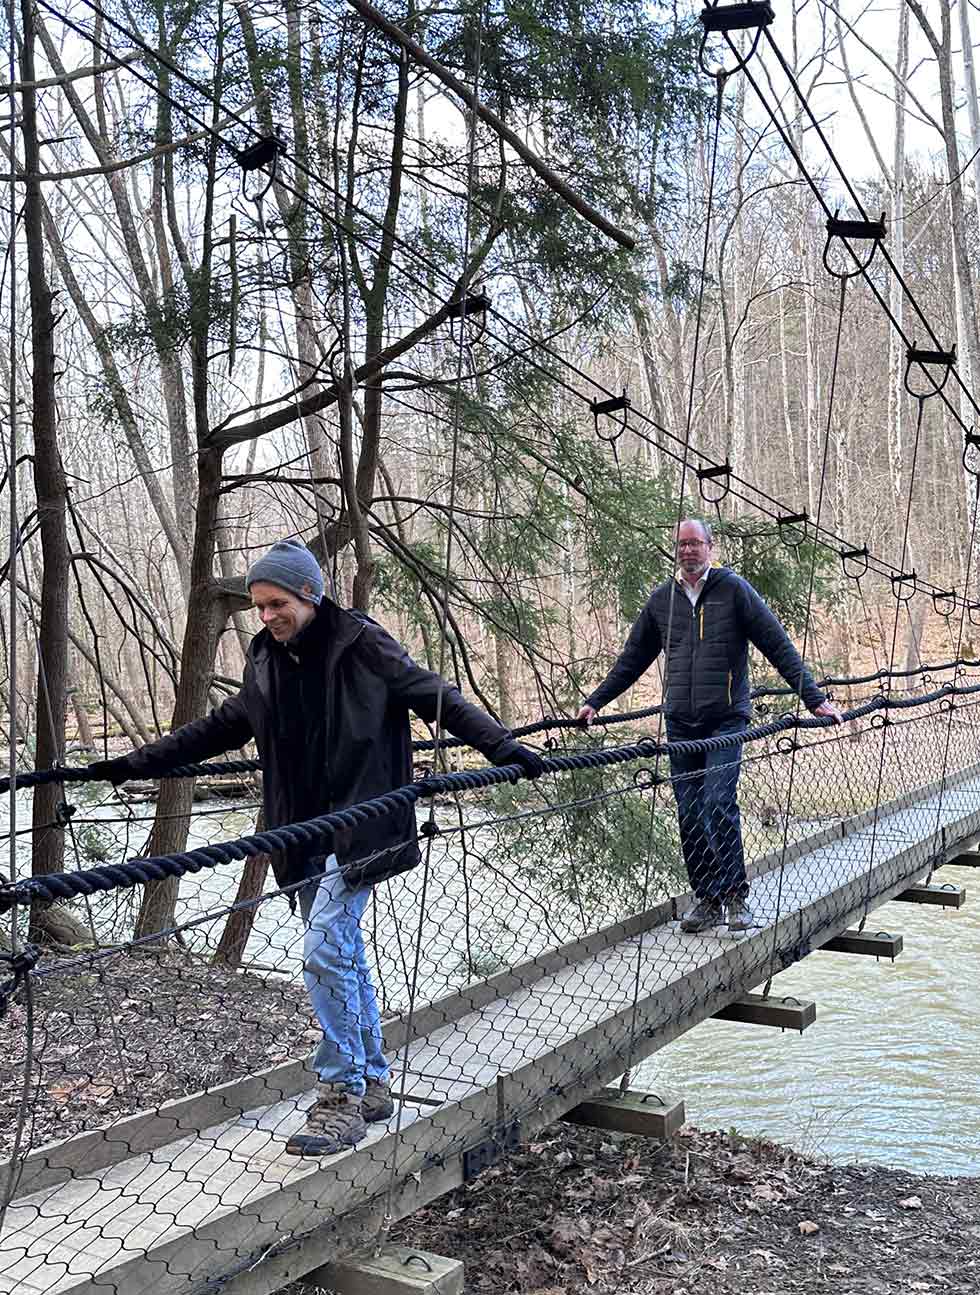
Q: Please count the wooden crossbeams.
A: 6